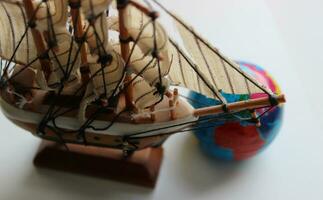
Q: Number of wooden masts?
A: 3